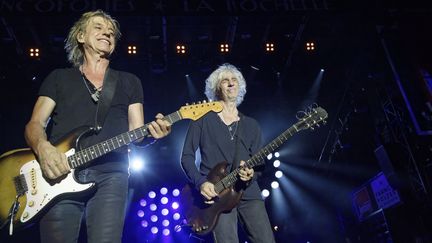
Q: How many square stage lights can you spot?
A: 6